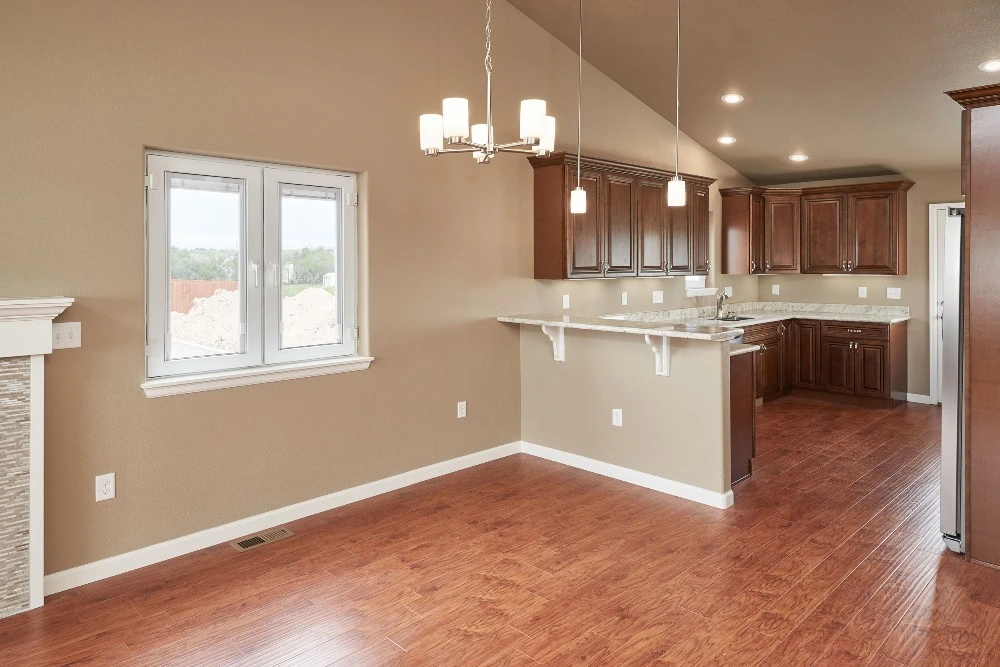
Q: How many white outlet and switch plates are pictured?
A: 11